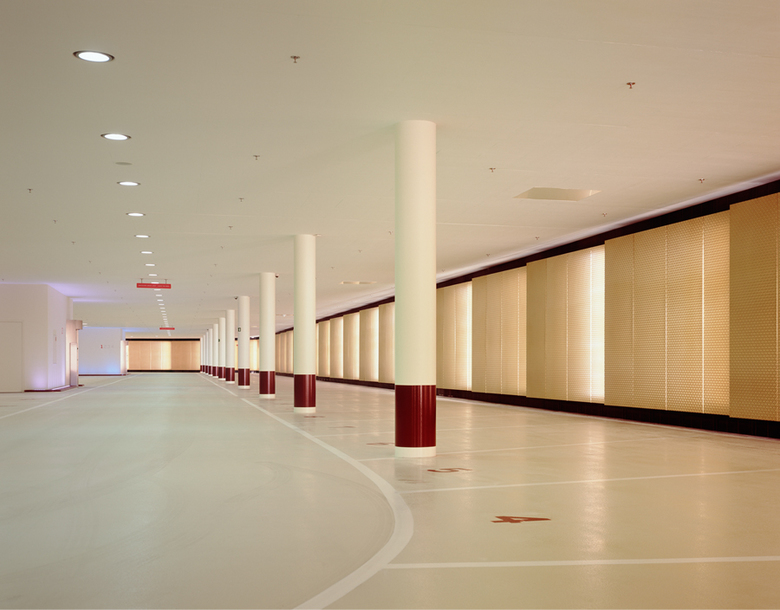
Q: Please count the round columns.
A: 11